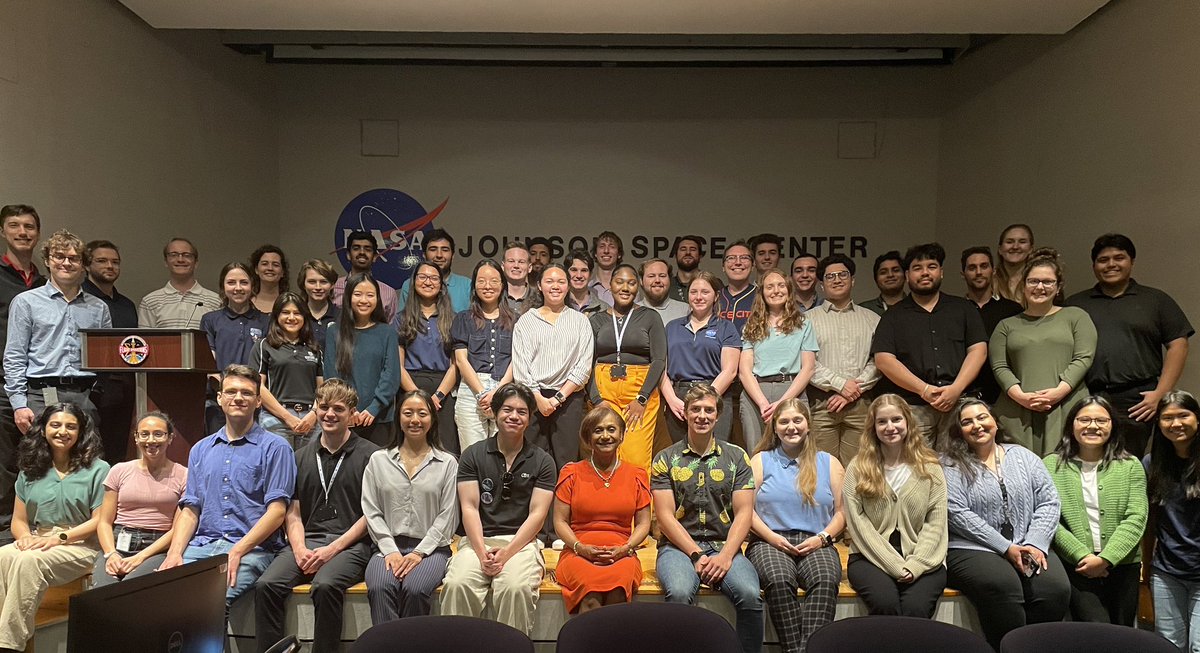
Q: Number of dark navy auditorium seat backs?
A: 4